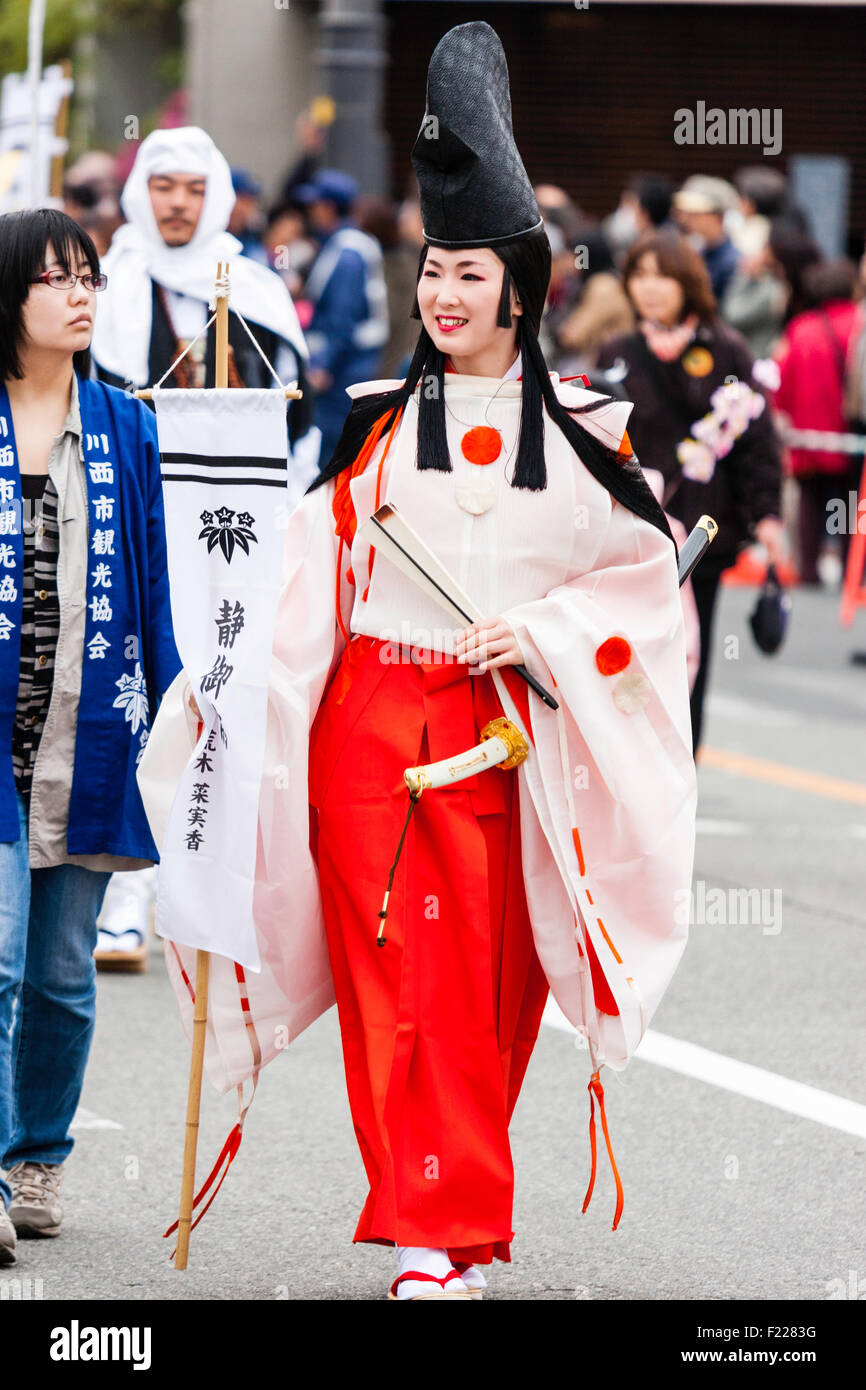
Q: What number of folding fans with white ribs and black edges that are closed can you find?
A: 1